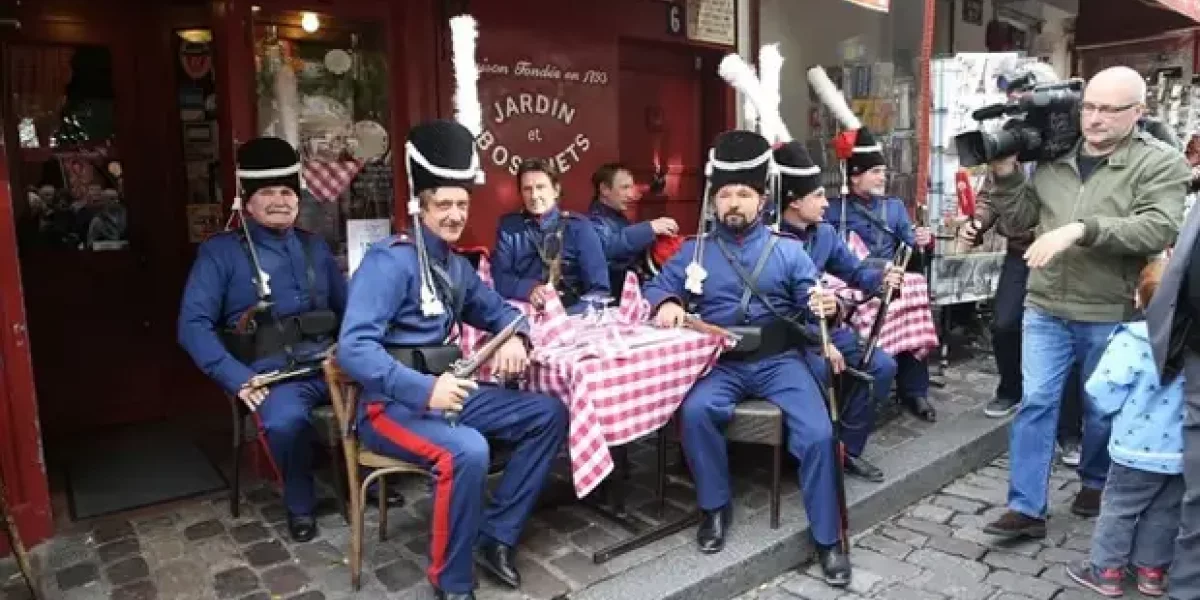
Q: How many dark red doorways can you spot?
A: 2